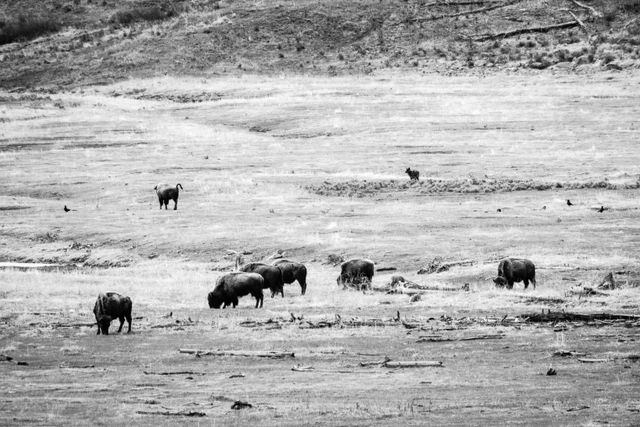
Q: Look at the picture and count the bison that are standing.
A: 7